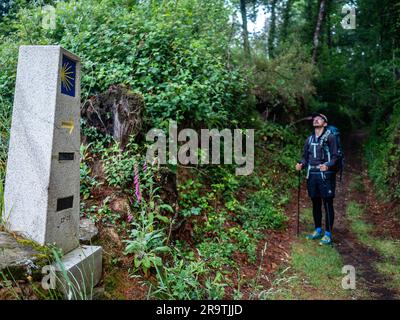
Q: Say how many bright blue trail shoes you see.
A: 2